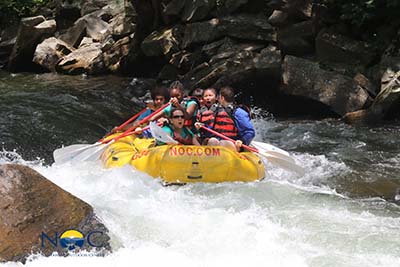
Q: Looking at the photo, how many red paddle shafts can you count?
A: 4